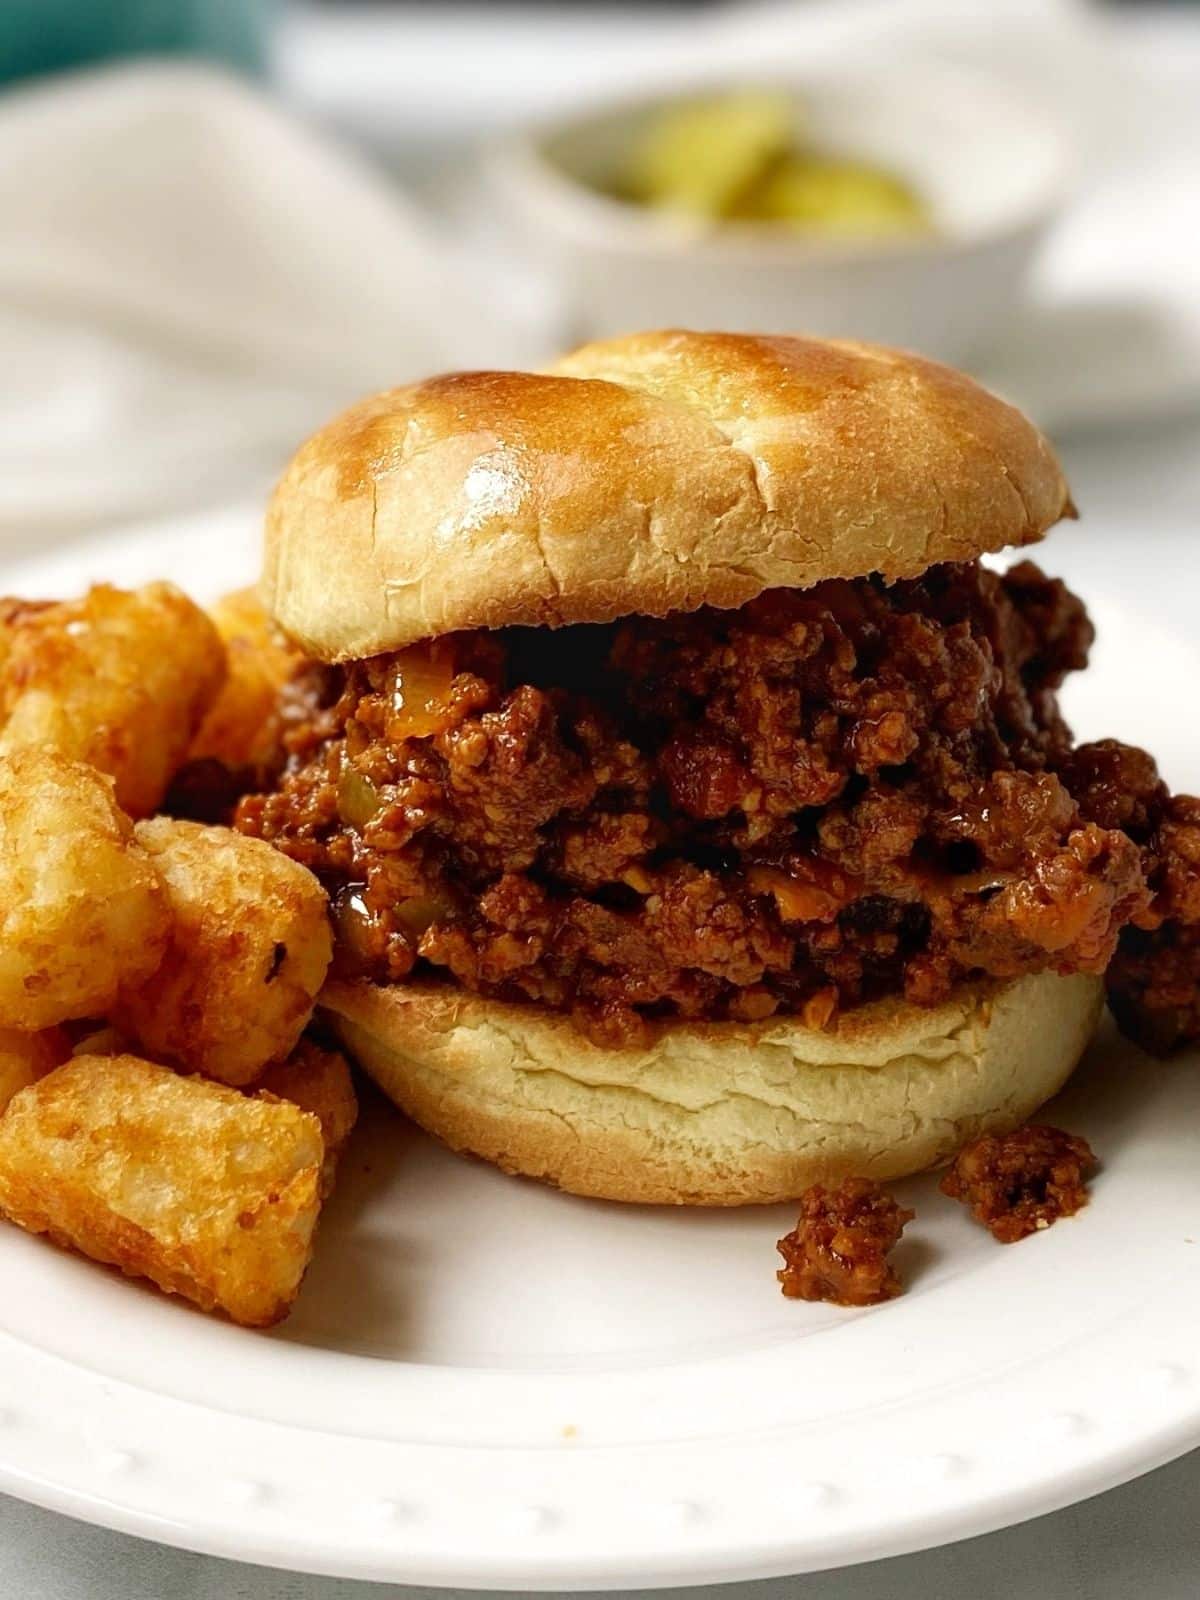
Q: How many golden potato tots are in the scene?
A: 7